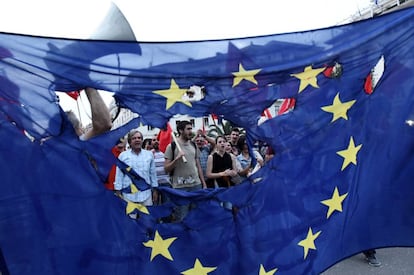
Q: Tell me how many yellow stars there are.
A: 11